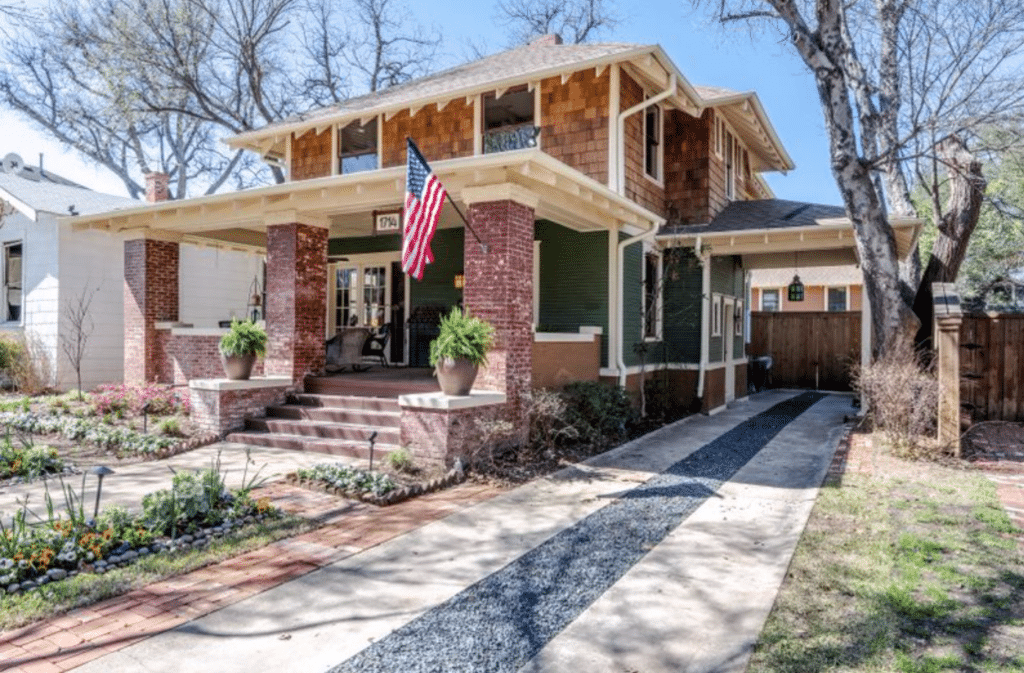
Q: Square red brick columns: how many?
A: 3